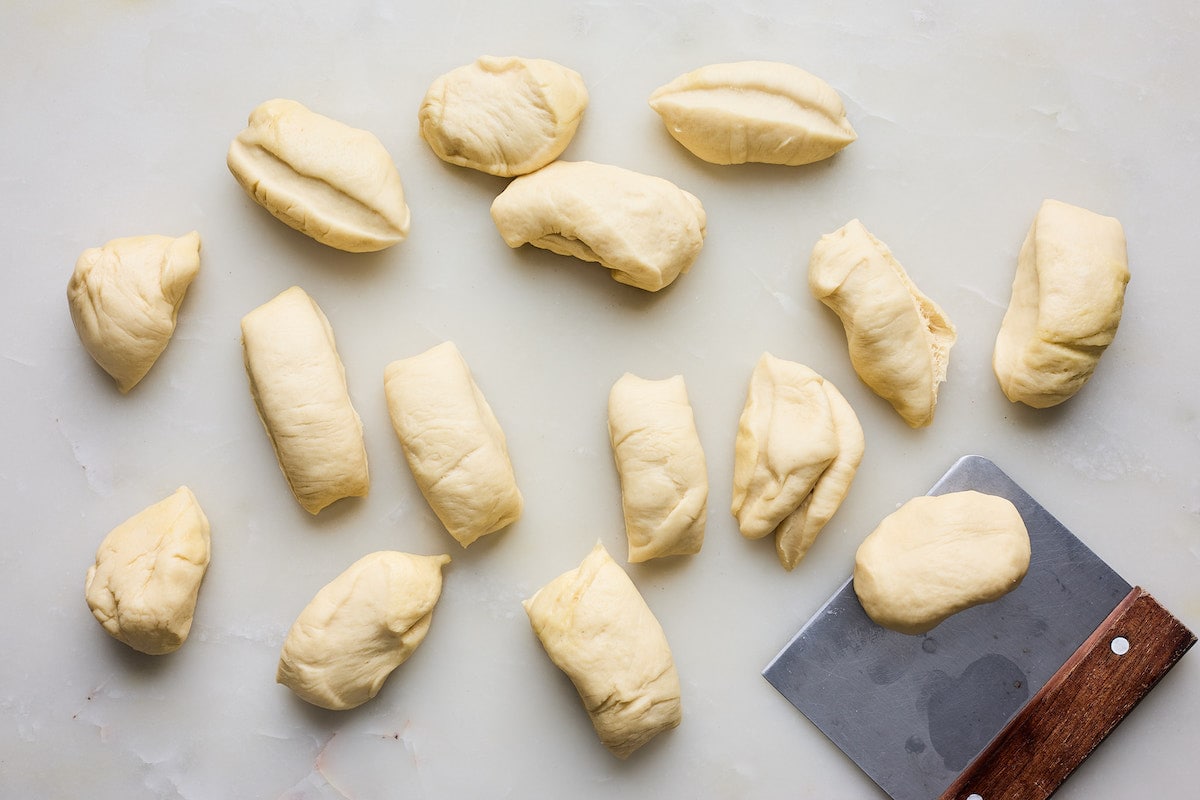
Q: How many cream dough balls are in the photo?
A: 15